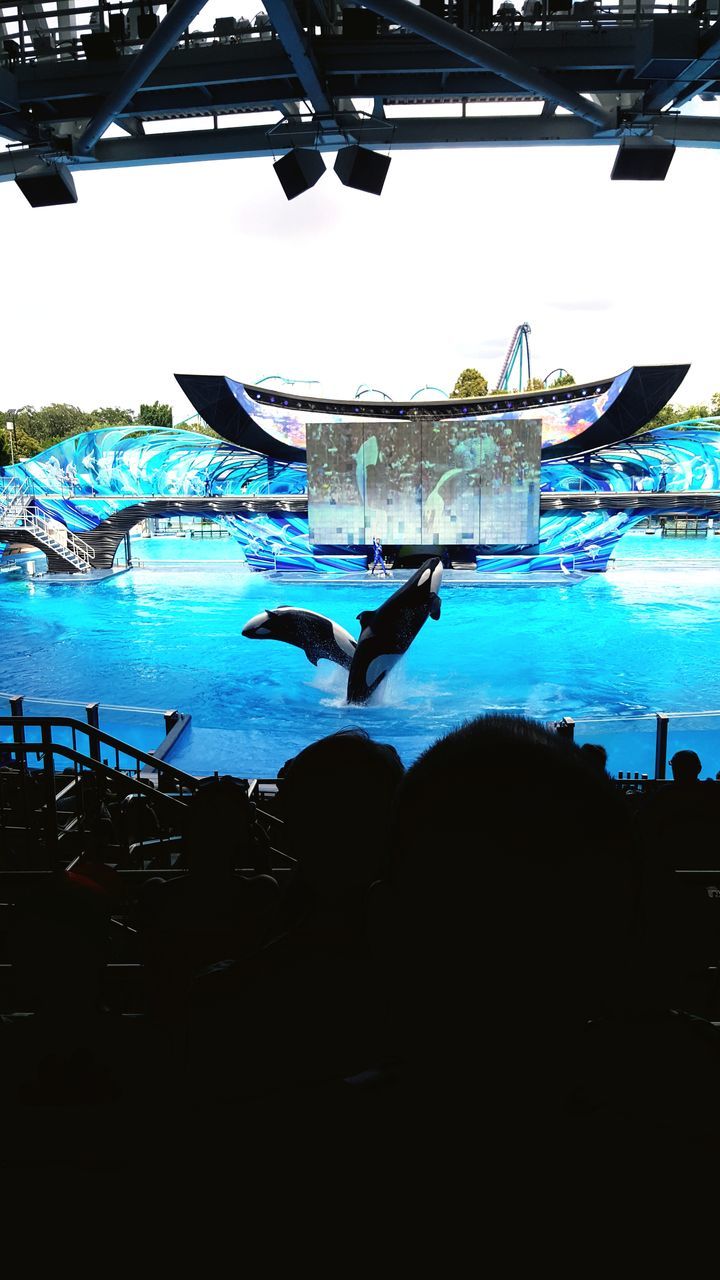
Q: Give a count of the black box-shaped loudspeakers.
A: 4